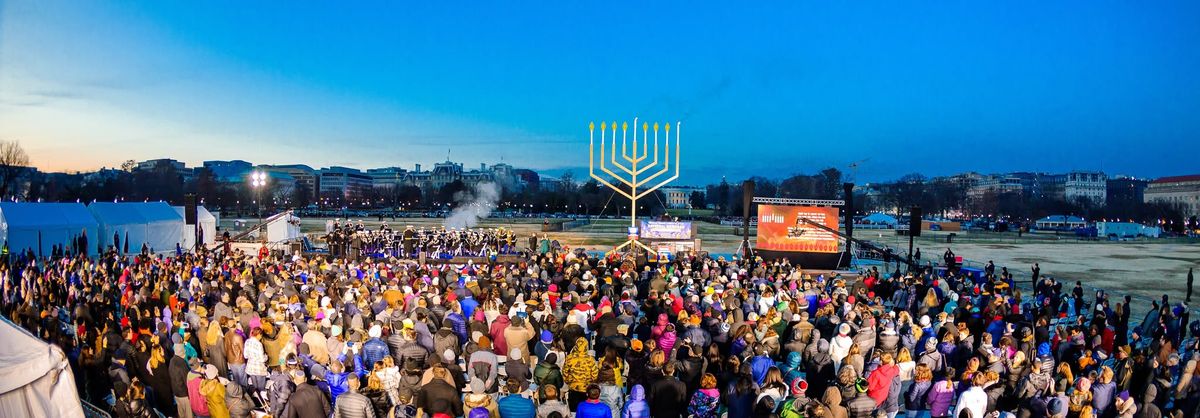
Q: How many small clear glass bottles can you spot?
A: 0